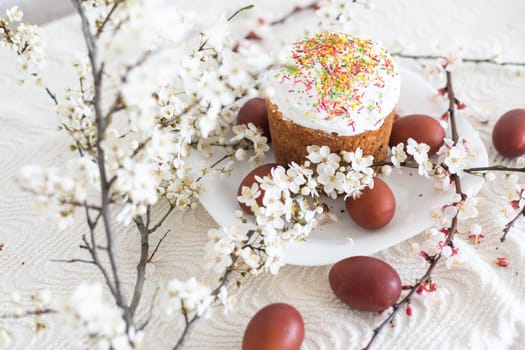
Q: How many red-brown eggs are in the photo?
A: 7